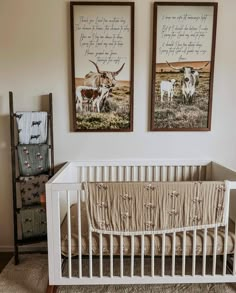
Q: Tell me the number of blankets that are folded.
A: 4